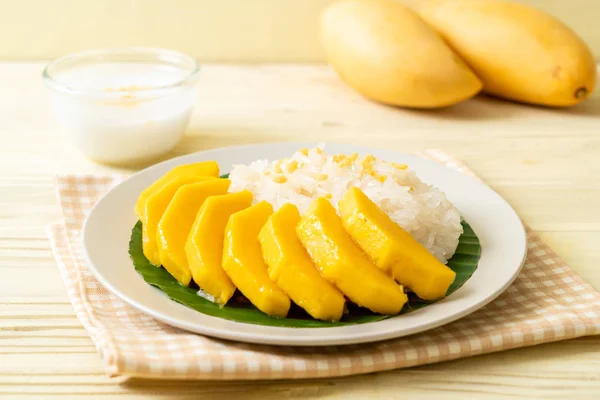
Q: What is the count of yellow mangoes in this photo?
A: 2